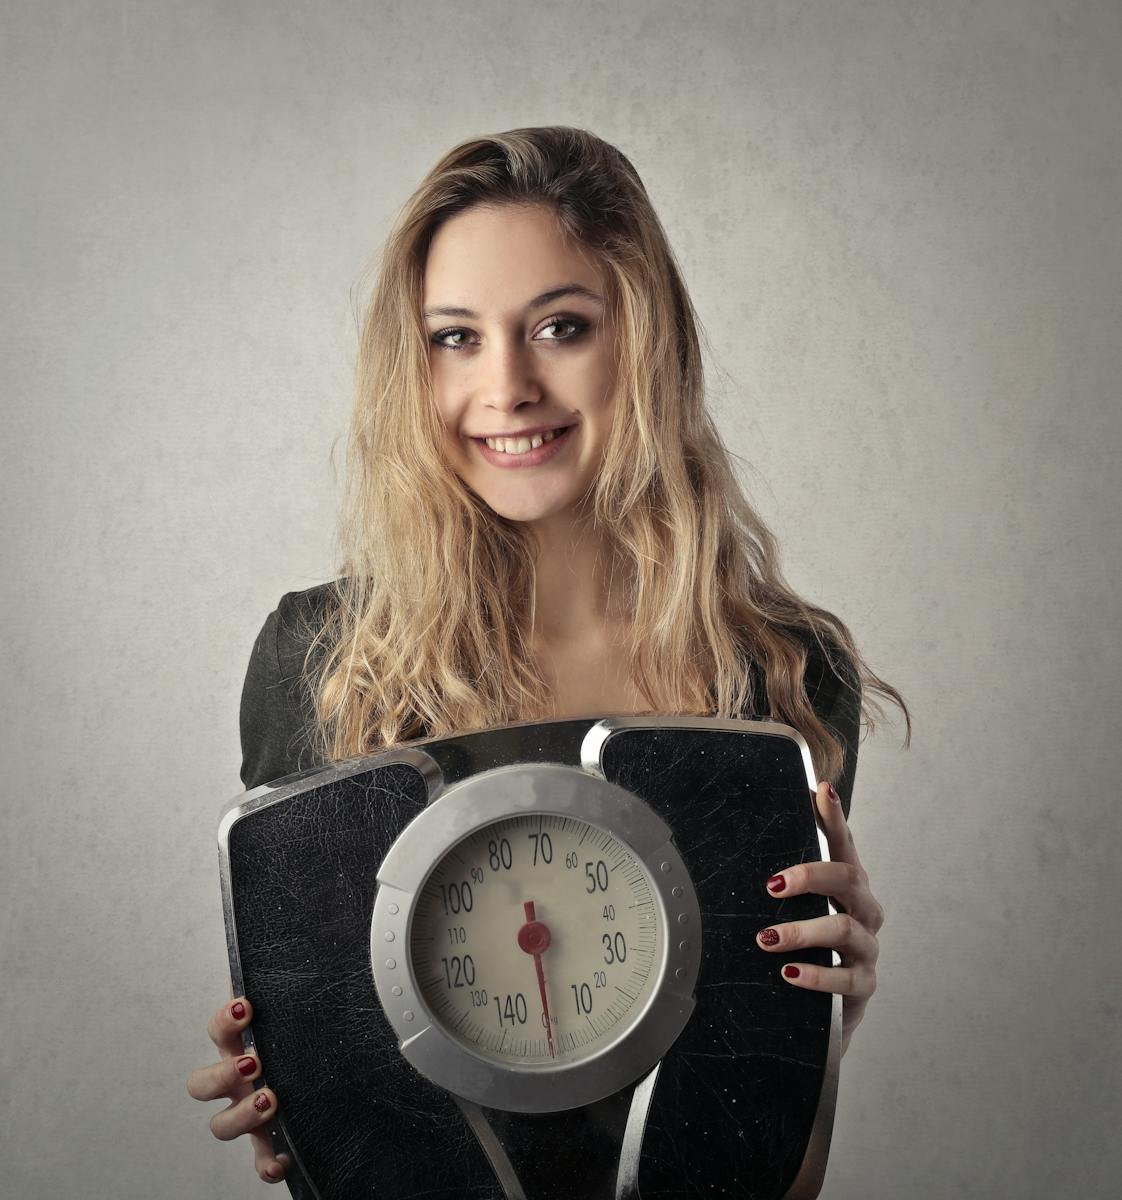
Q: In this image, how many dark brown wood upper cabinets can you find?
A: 0